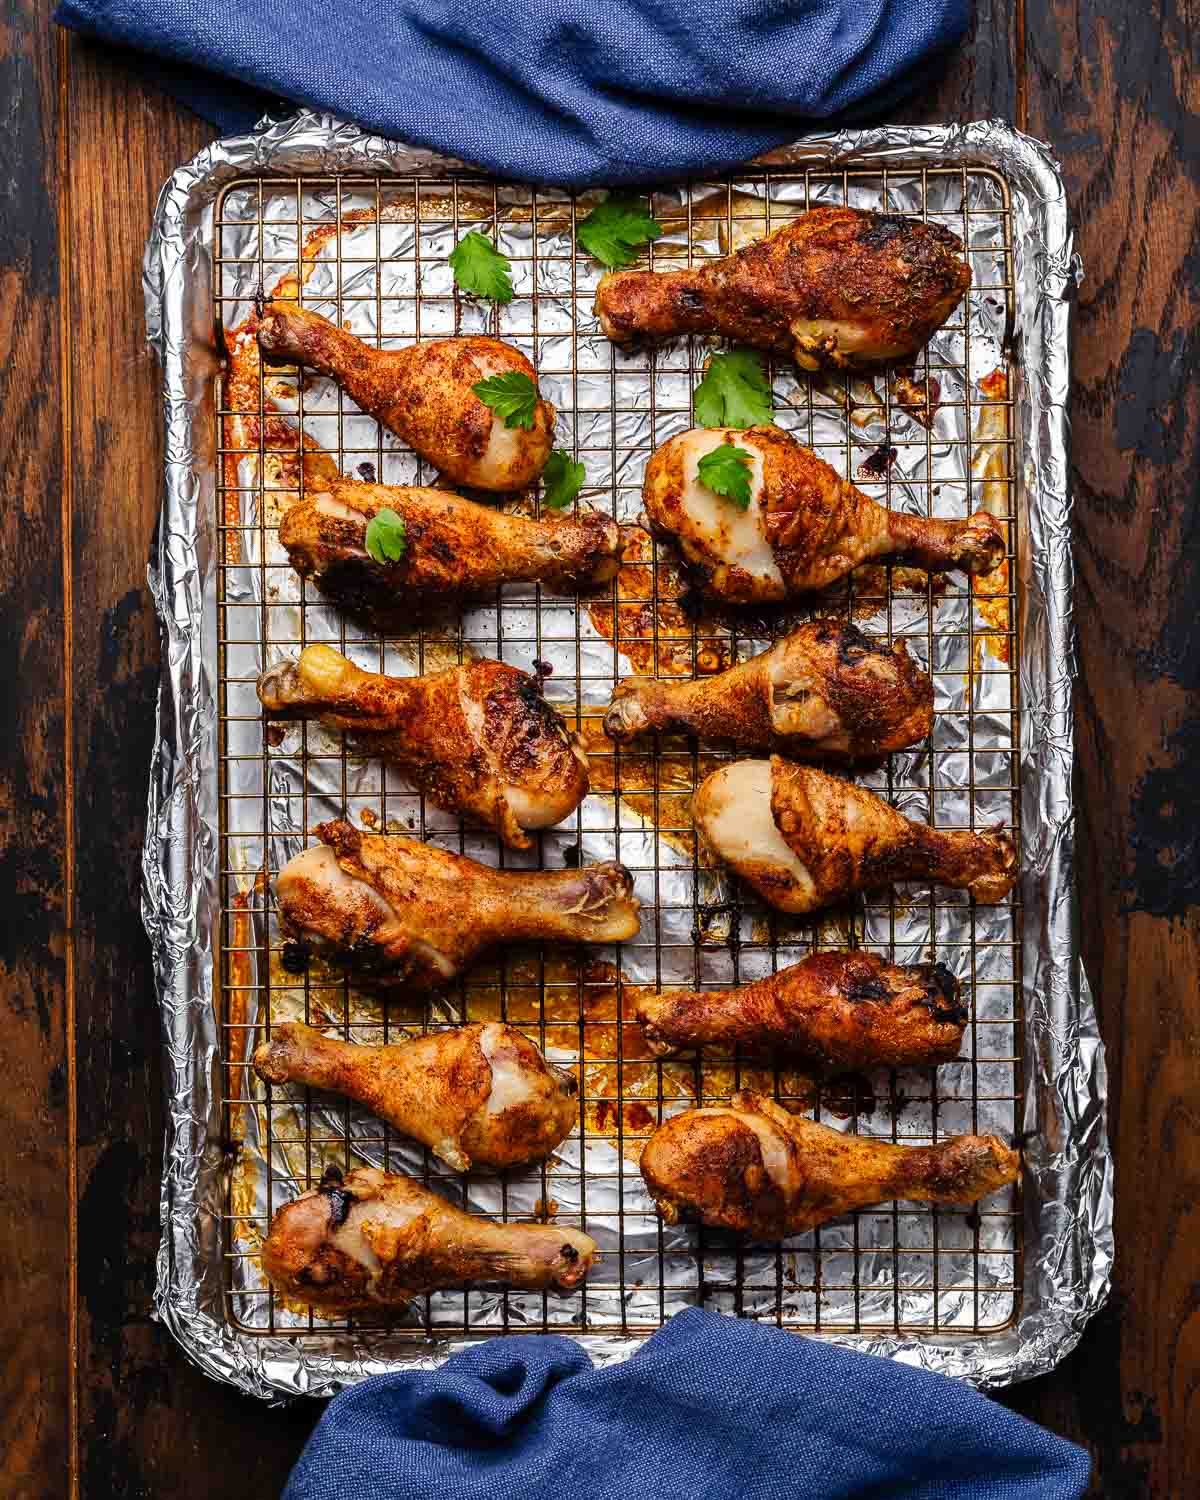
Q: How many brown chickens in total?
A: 12